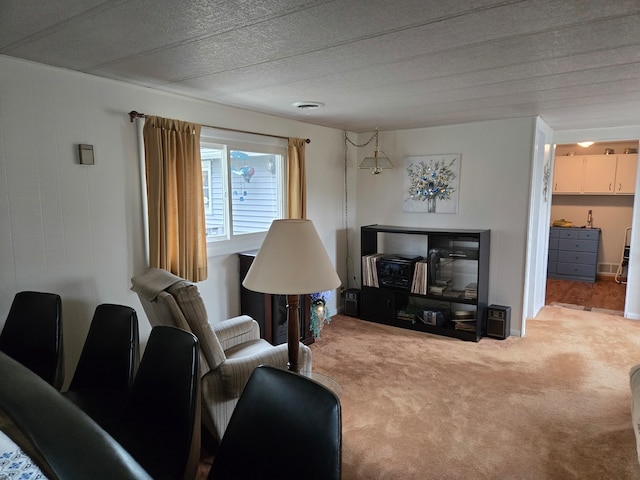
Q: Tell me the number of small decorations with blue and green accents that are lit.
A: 1